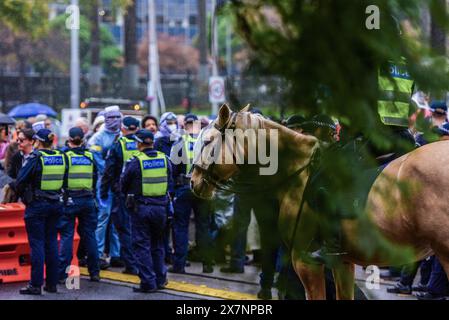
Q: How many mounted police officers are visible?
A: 1